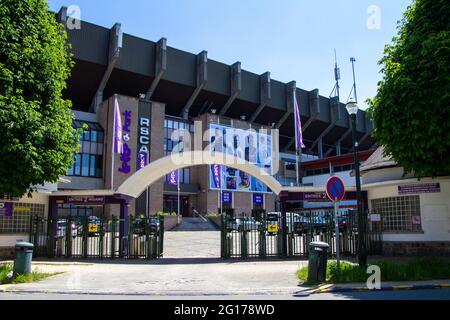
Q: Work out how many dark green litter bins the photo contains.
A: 2